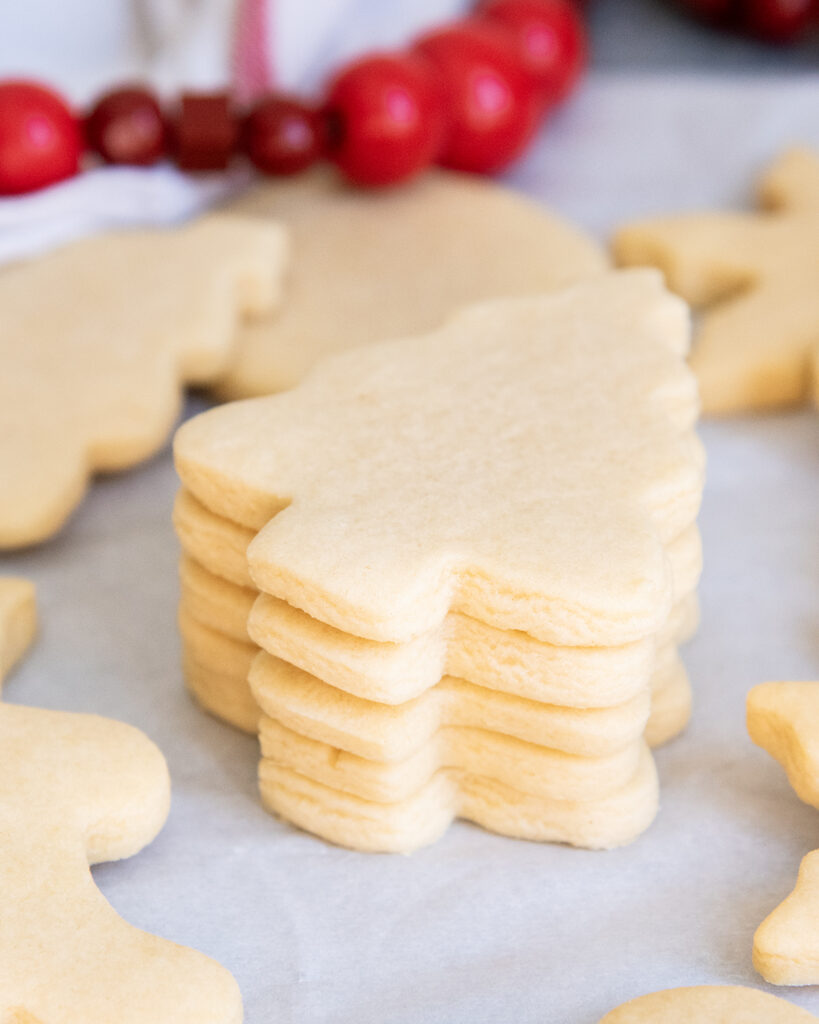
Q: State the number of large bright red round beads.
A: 4